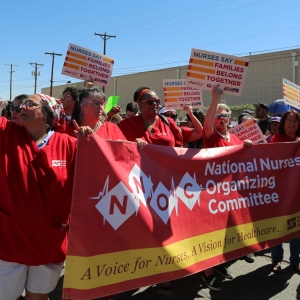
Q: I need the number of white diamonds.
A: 4